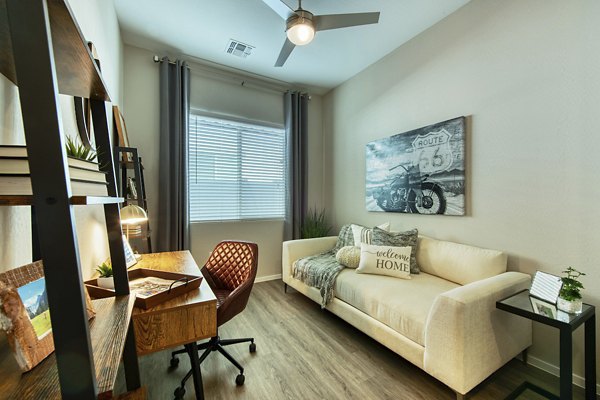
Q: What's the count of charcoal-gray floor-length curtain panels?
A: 2